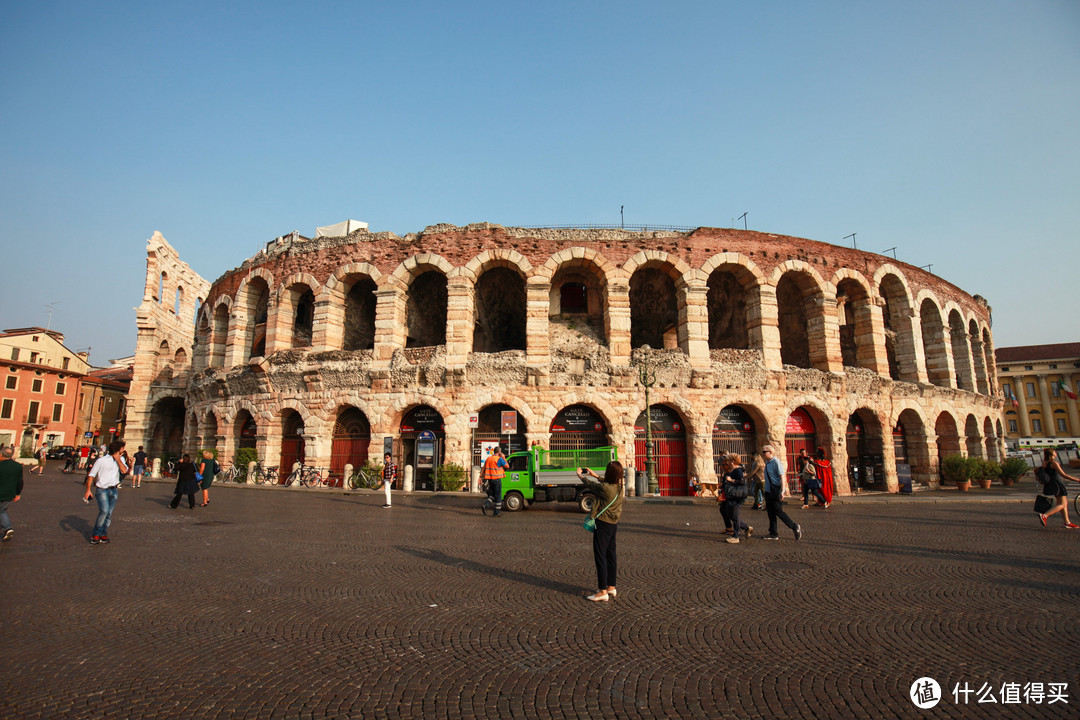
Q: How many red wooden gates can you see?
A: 4